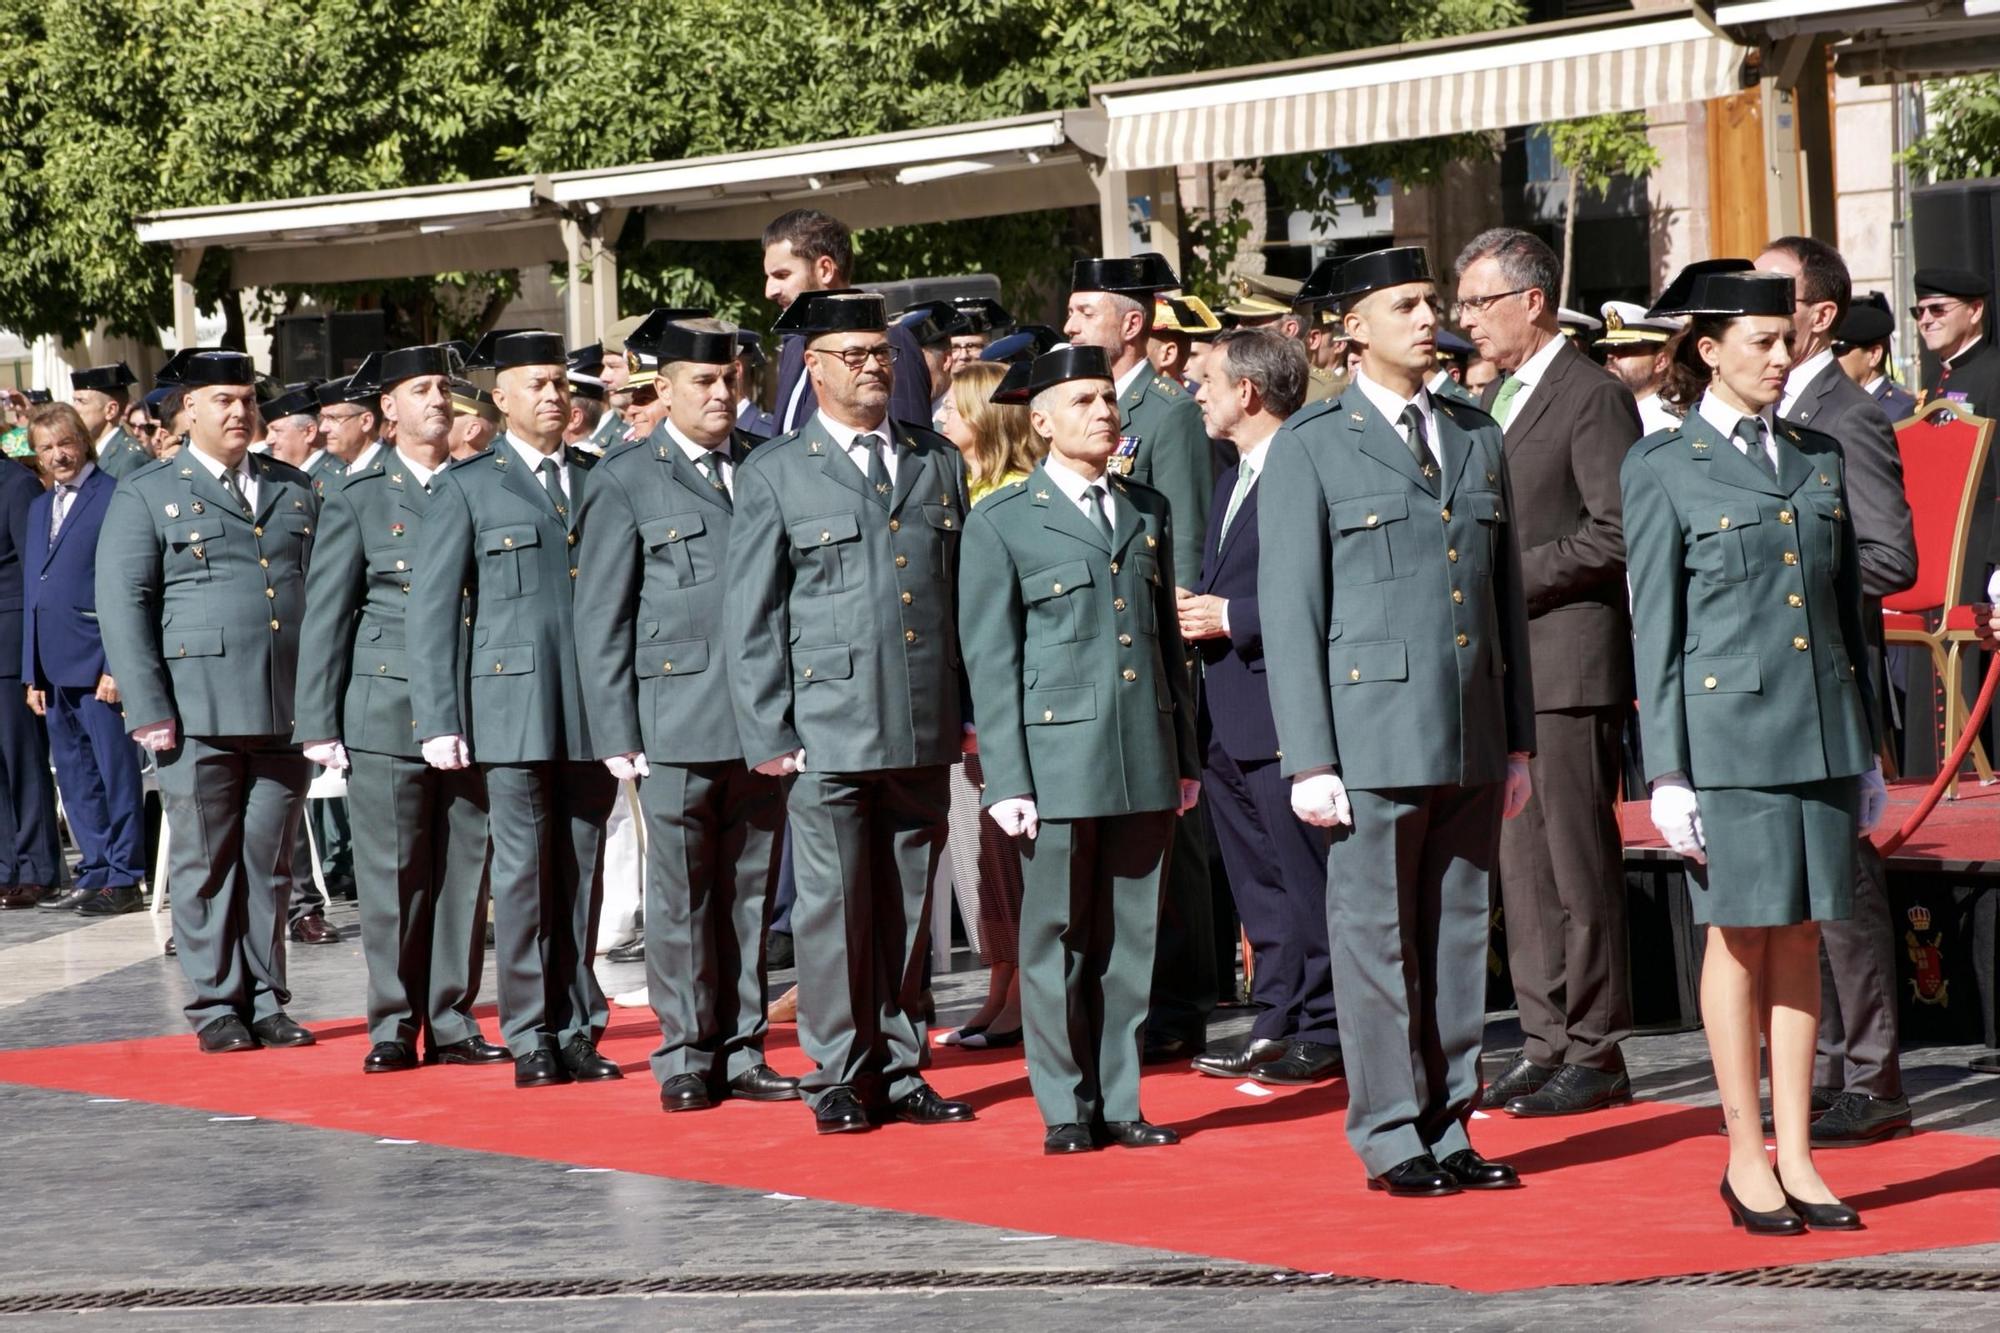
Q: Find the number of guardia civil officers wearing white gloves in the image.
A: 8